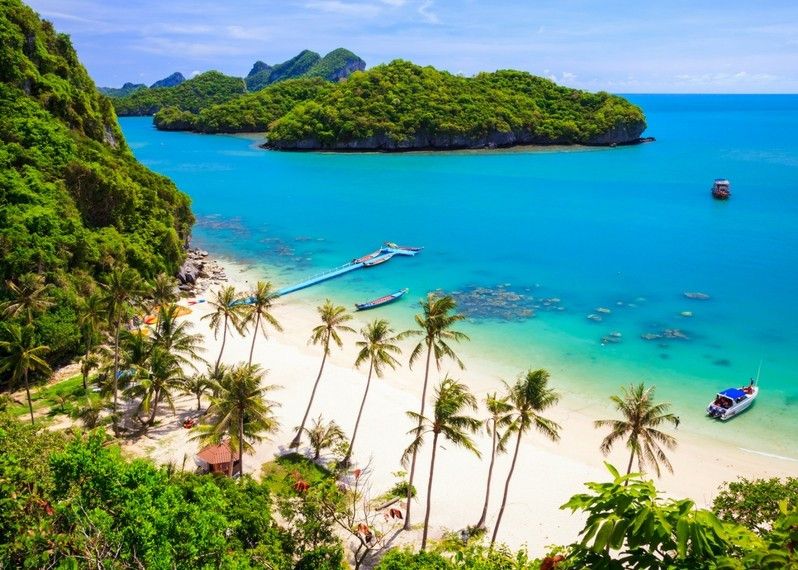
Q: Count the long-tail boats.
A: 4